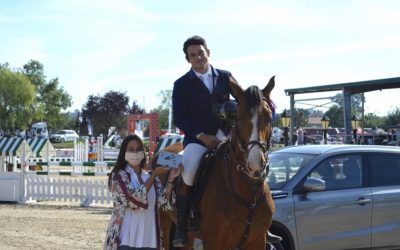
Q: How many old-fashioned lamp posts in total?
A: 3